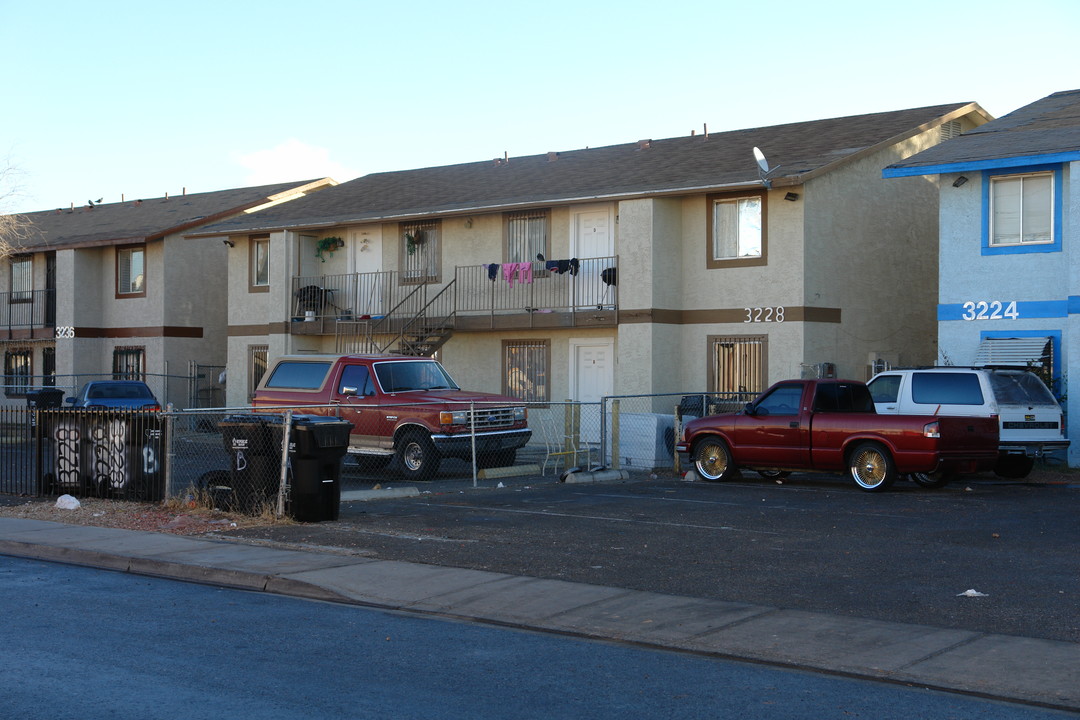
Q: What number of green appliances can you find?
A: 0